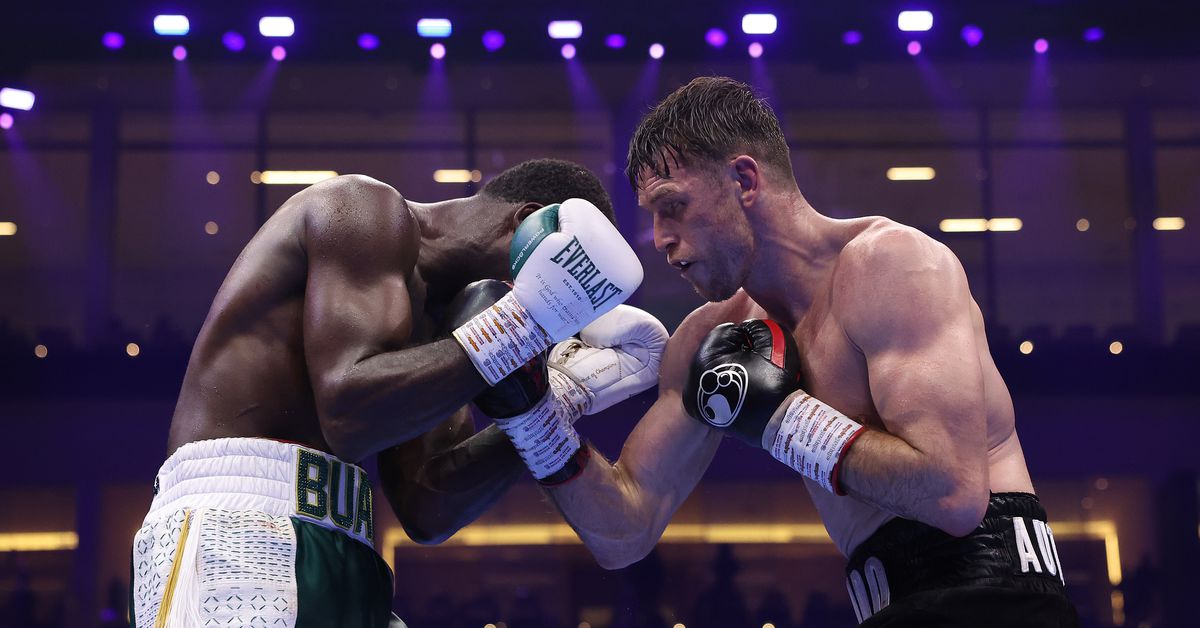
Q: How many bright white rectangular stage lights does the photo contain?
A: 7